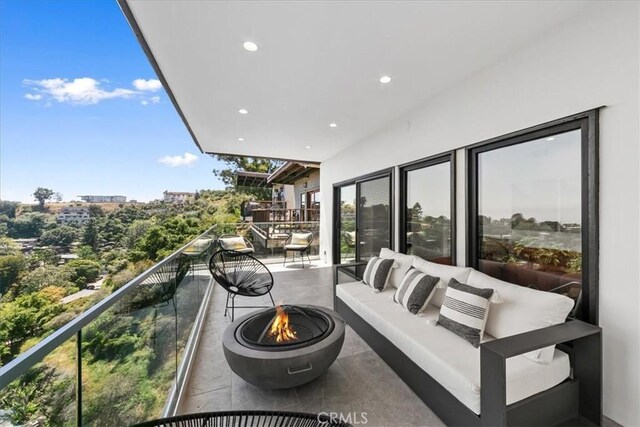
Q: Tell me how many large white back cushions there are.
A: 3